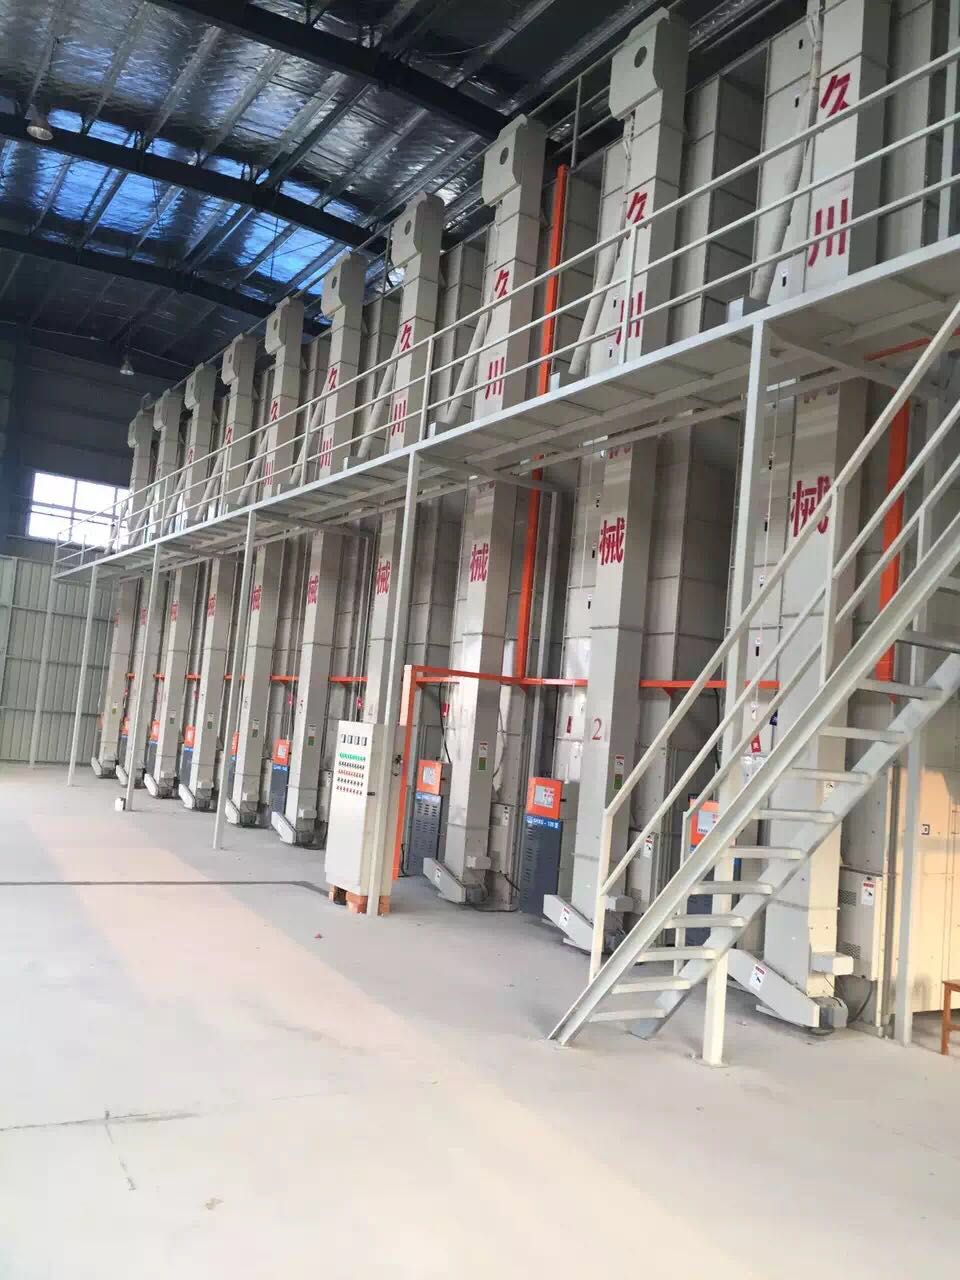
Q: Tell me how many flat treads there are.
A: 12